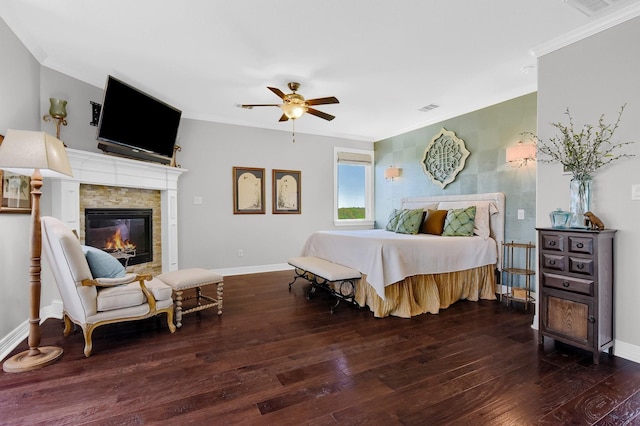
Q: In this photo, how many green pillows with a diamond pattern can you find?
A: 3